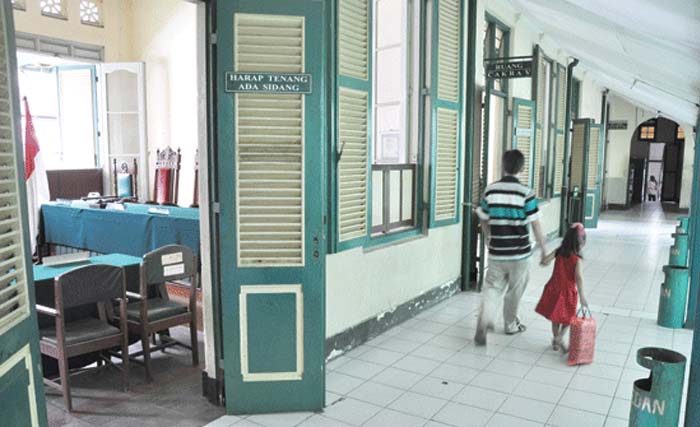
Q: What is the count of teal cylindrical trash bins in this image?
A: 4